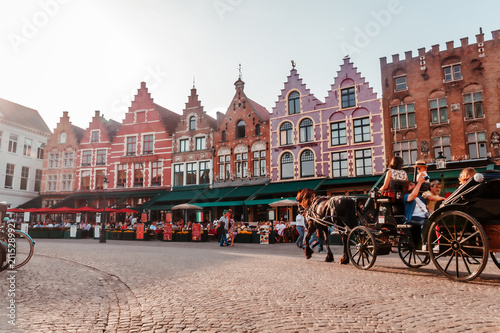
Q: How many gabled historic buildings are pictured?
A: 7